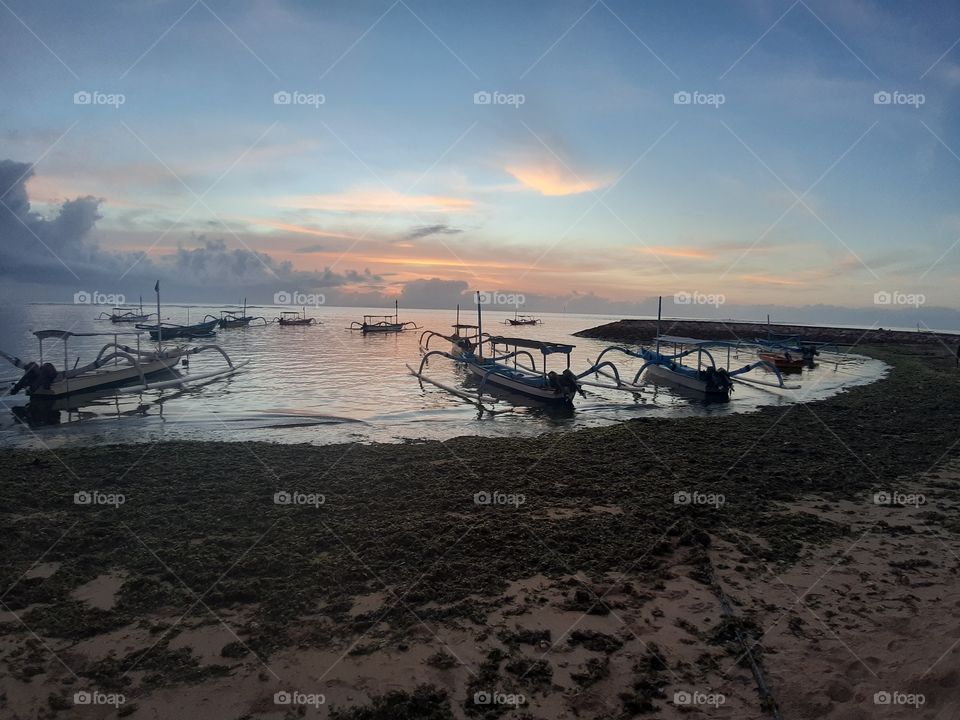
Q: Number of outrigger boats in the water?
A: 11